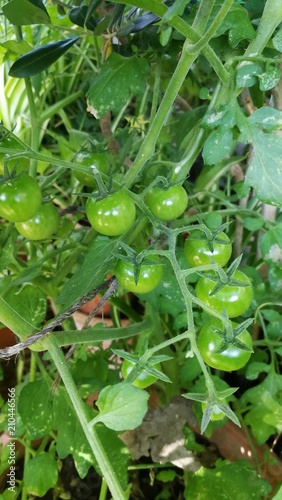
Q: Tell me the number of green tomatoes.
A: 12